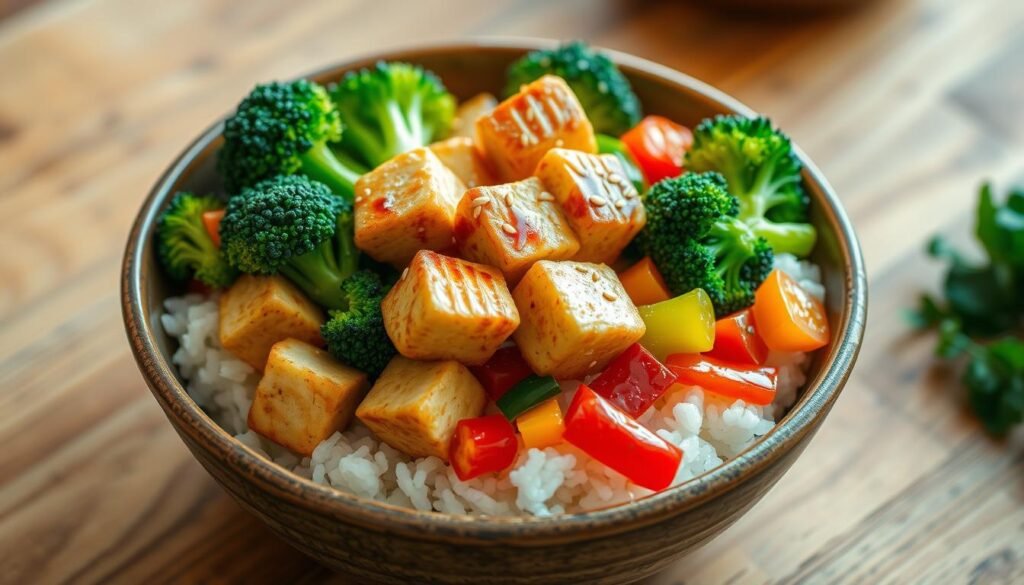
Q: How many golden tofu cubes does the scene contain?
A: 11